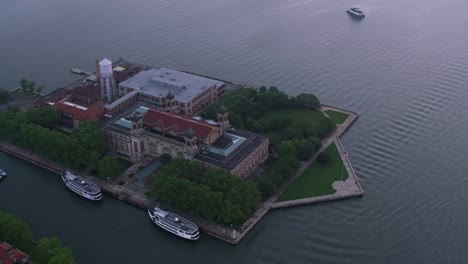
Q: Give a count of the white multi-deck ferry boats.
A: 2